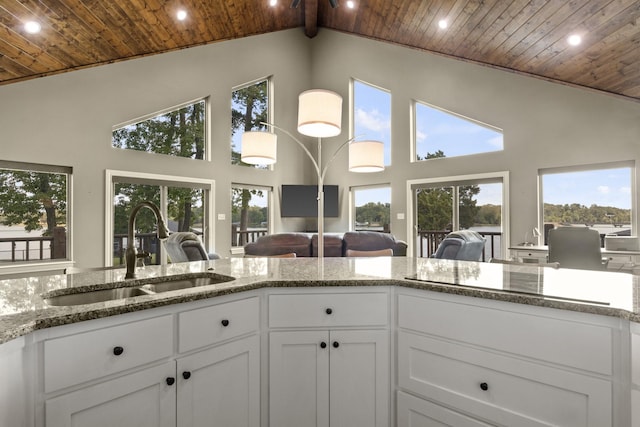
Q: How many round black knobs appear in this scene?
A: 8